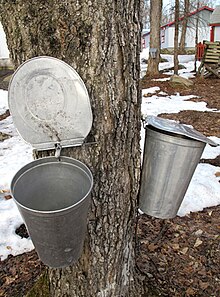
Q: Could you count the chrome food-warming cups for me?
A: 0